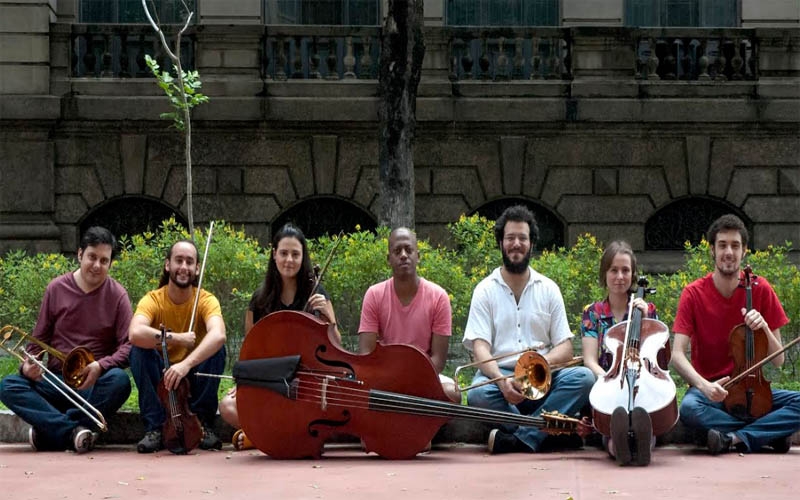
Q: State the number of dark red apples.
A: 0